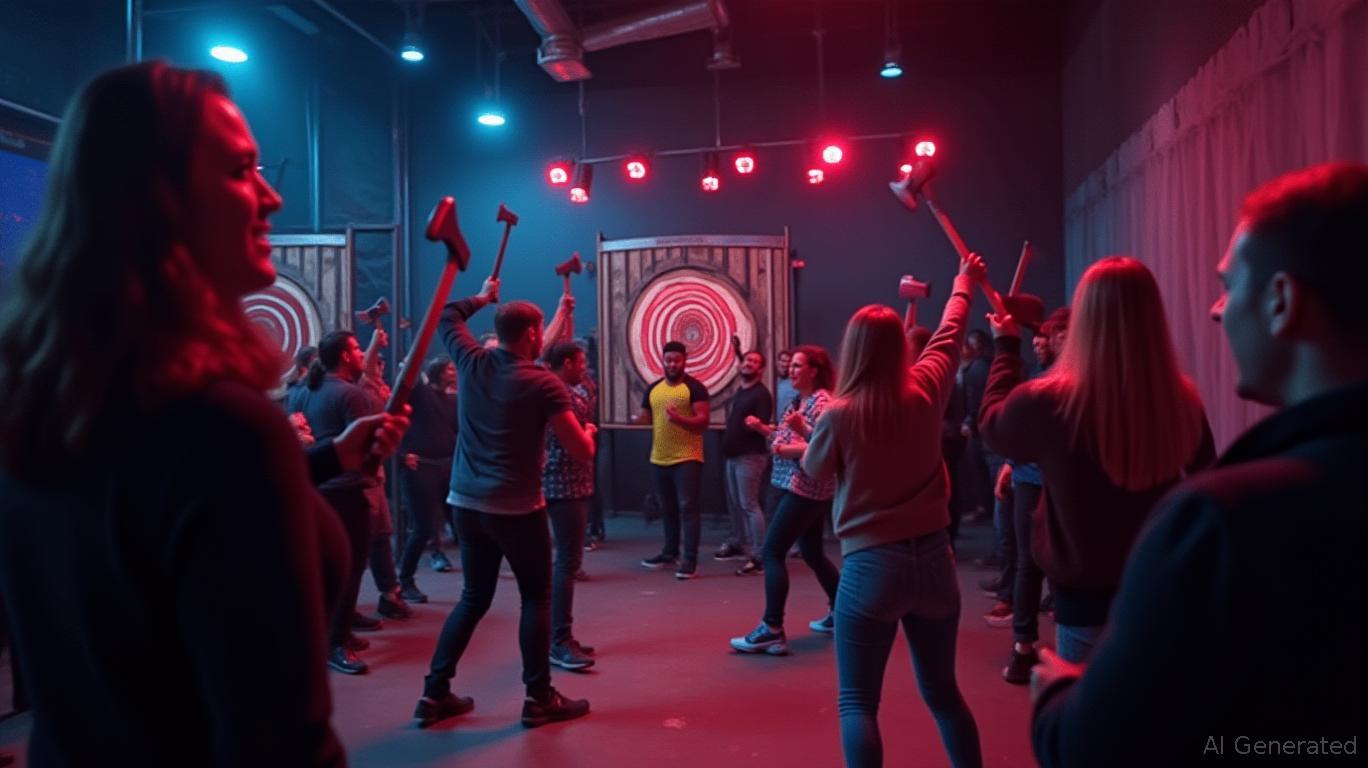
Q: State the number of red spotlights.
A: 9